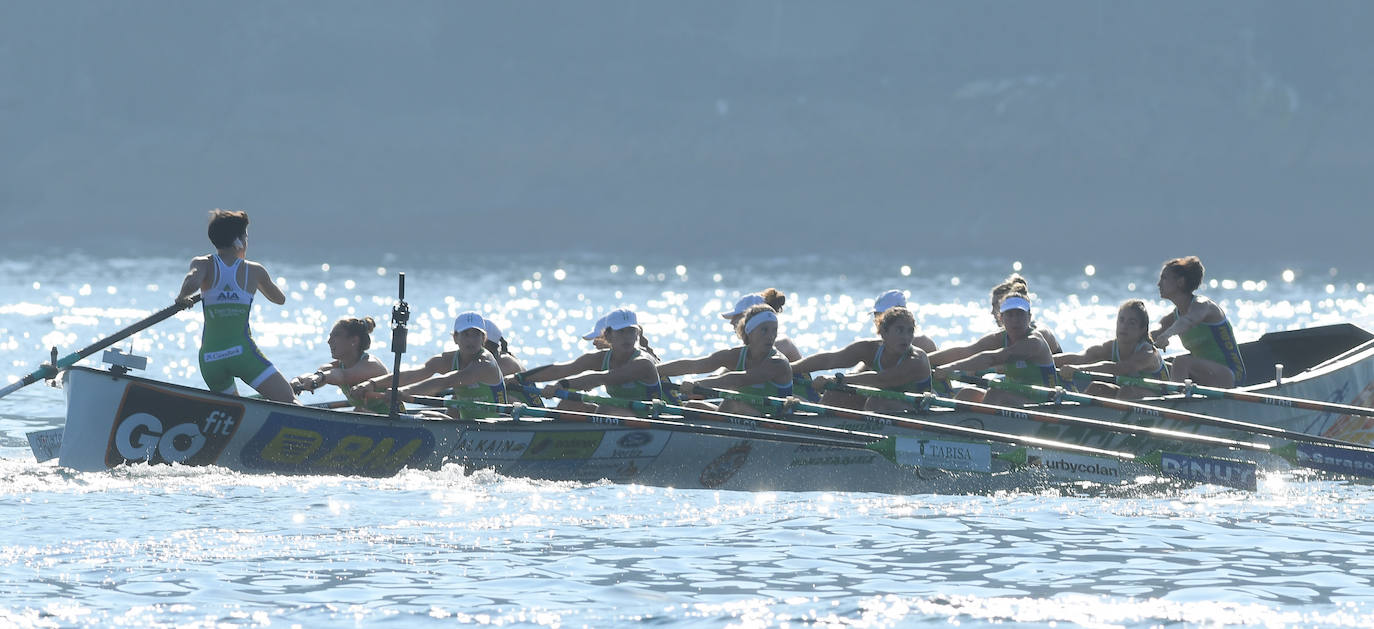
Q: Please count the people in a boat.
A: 14